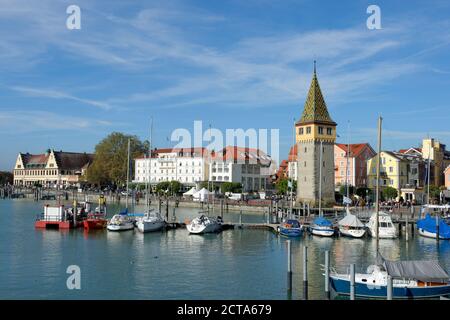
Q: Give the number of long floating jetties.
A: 1